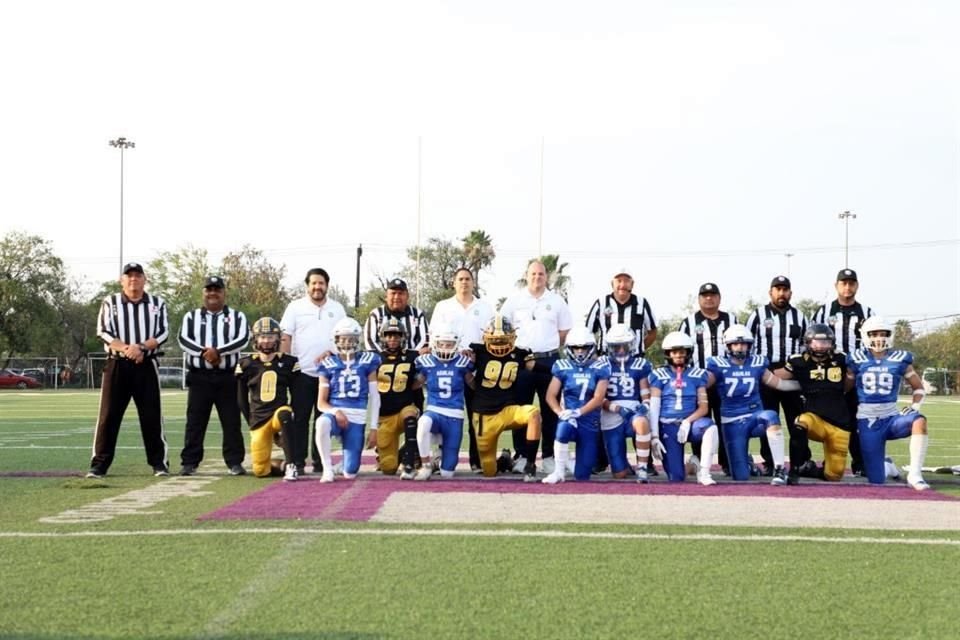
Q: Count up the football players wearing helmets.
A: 11